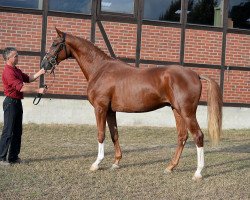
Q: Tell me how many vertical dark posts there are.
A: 5